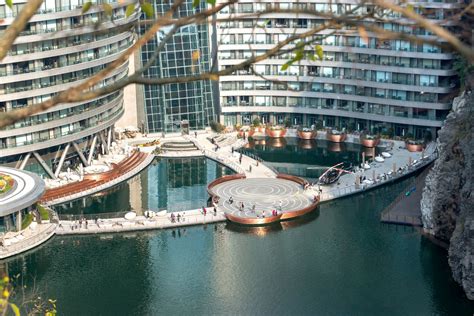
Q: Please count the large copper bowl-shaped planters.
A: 6